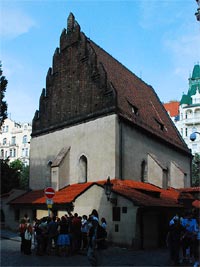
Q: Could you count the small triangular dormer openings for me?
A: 2